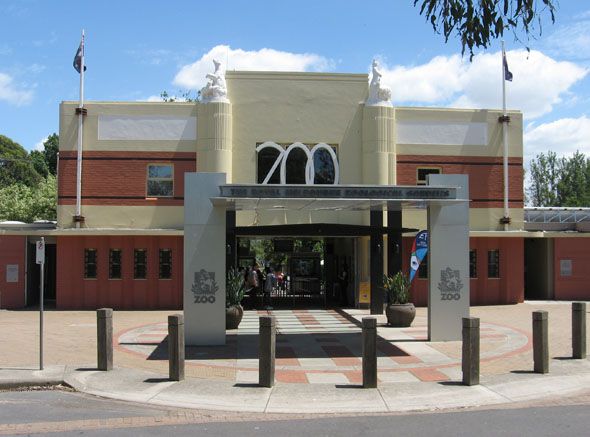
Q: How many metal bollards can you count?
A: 7